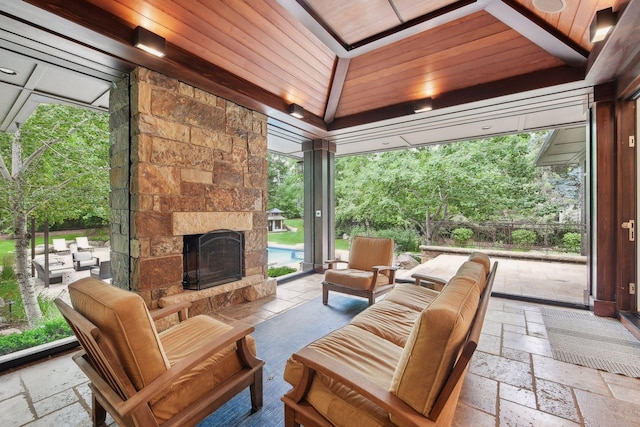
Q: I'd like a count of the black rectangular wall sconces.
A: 4